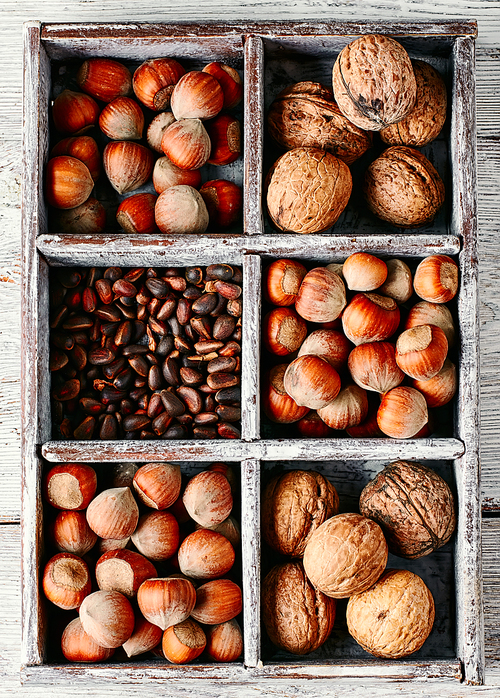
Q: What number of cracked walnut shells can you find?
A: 0